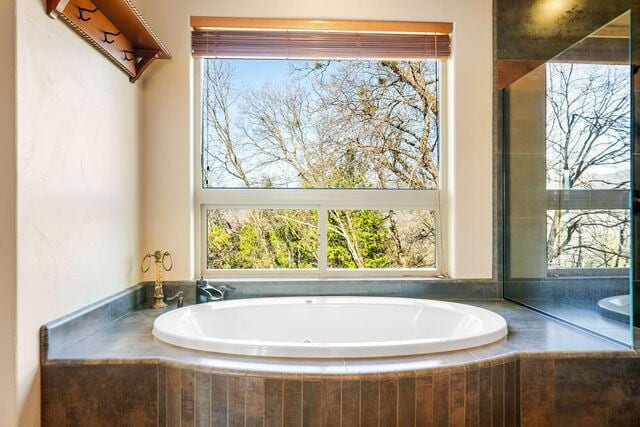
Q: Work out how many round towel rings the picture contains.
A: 2